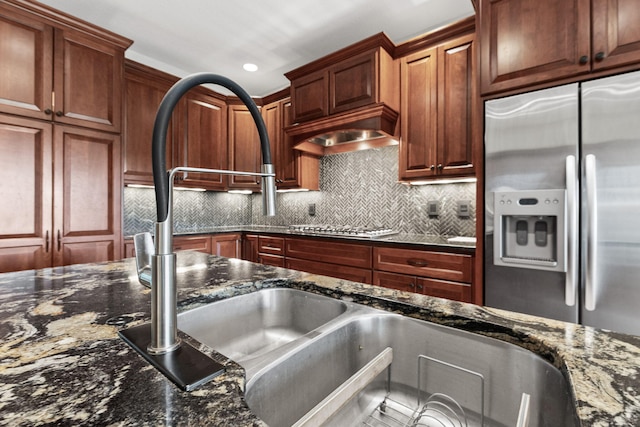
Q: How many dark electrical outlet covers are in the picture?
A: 3